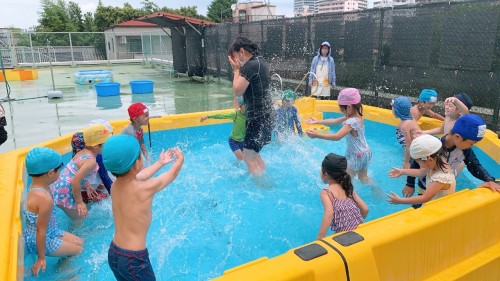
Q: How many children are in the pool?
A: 15